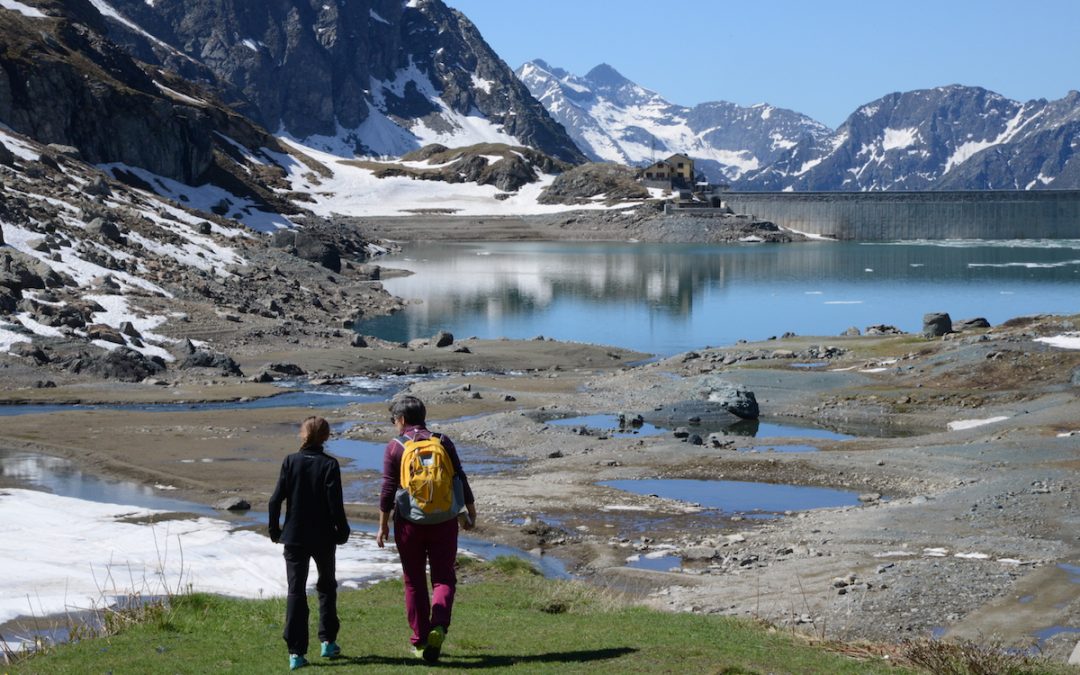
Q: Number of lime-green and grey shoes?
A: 2